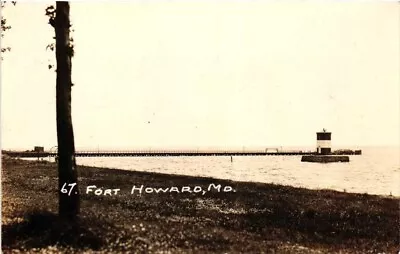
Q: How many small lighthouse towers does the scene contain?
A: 1